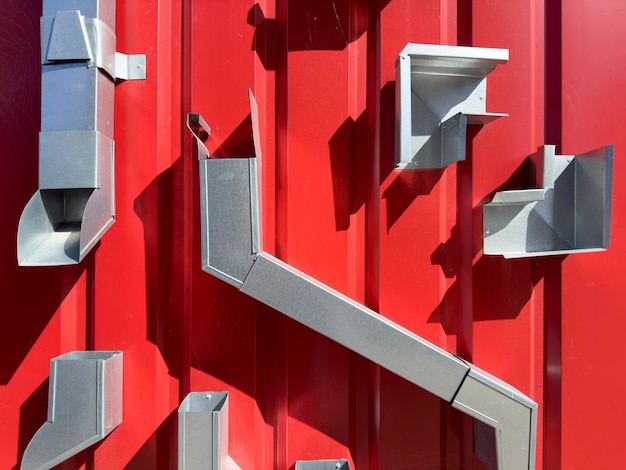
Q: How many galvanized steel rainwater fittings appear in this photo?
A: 7